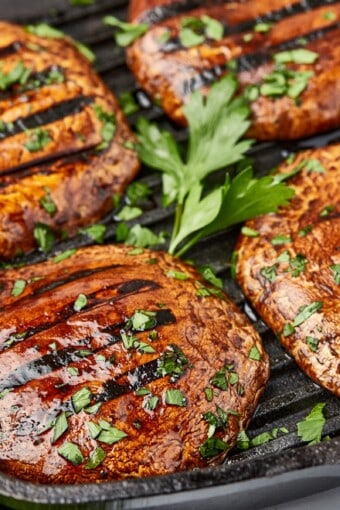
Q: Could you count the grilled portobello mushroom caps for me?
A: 4